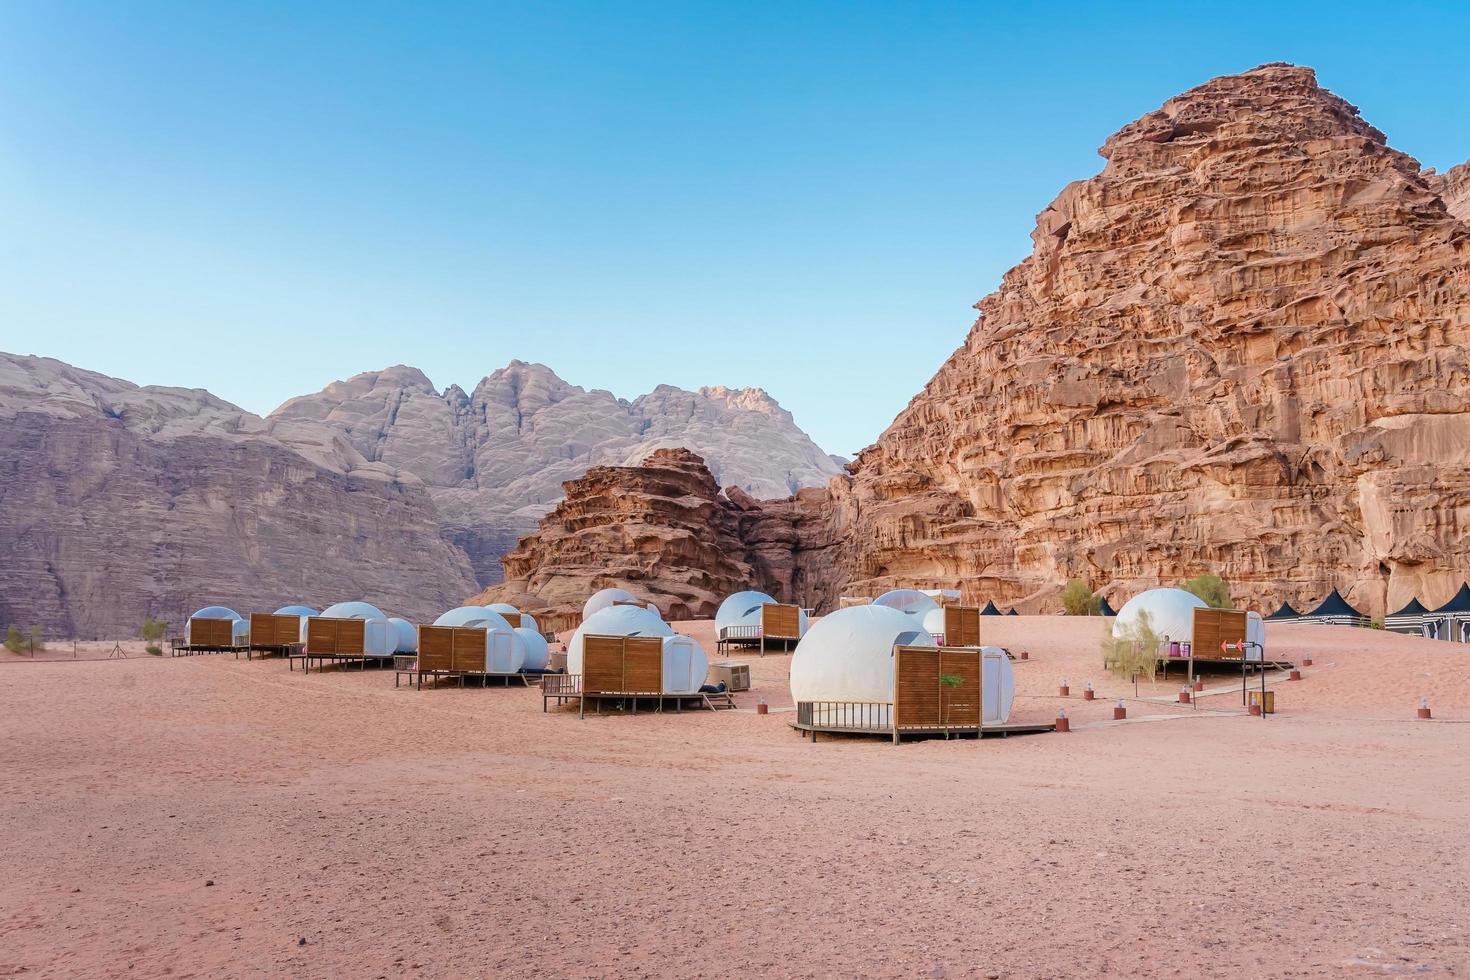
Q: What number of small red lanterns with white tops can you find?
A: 12